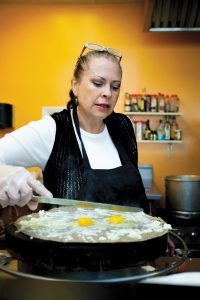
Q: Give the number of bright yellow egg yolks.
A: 2